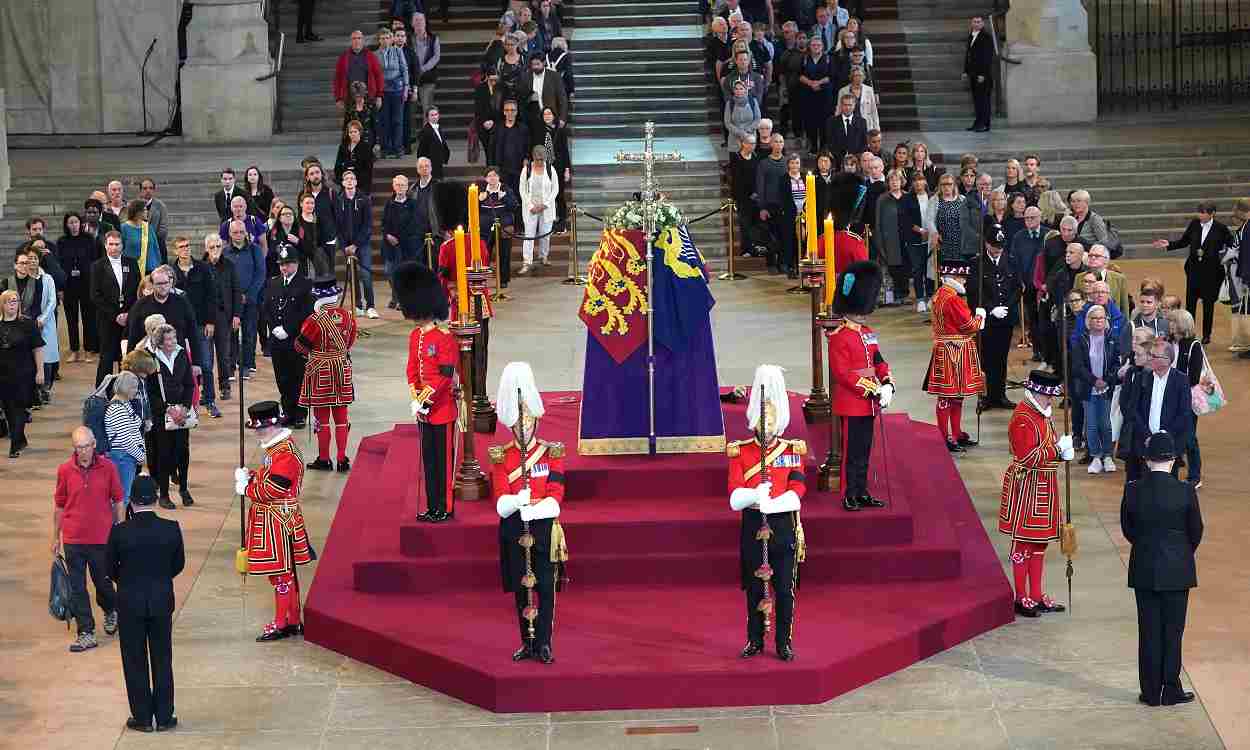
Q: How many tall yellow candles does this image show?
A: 4